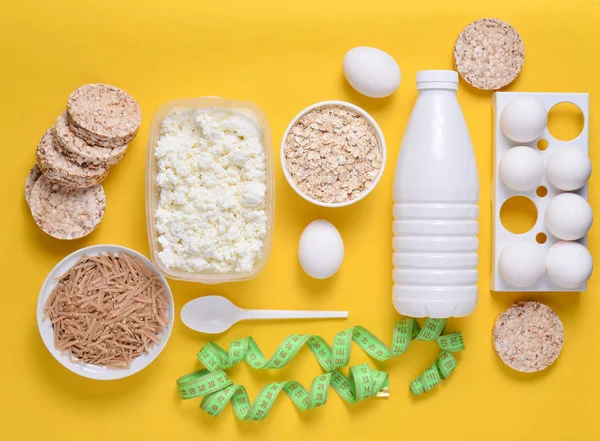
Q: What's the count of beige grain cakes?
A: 7